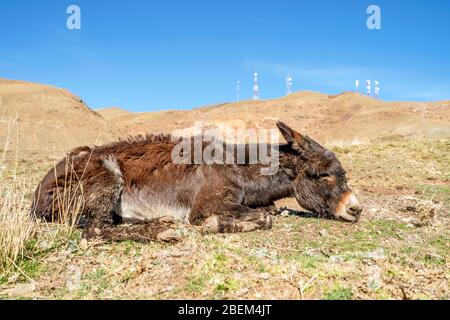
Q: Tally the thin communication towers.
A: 6